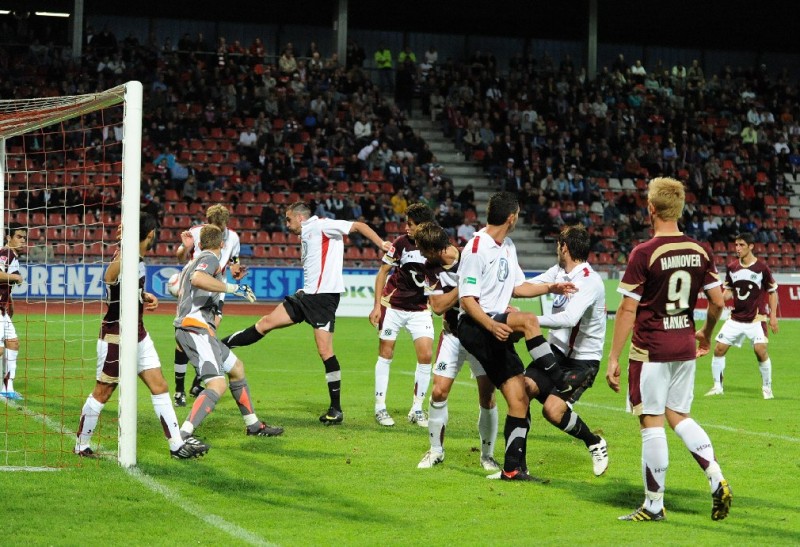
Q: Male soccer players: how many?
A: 11